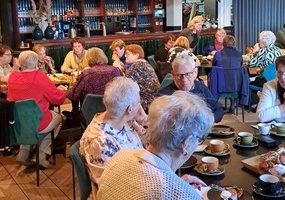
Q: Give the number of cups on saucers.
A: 5